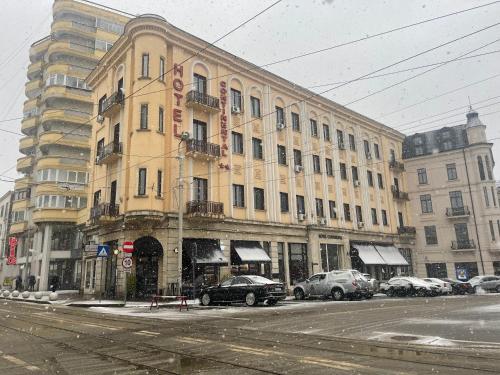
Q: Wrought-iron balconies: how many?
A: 11